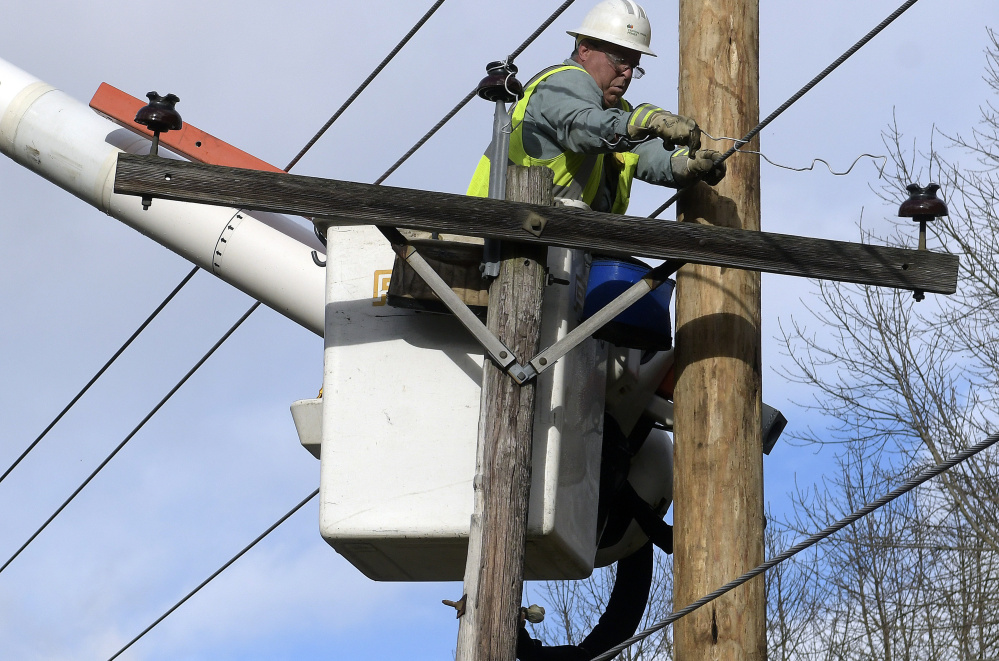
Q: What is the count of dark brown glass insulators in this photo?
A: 3